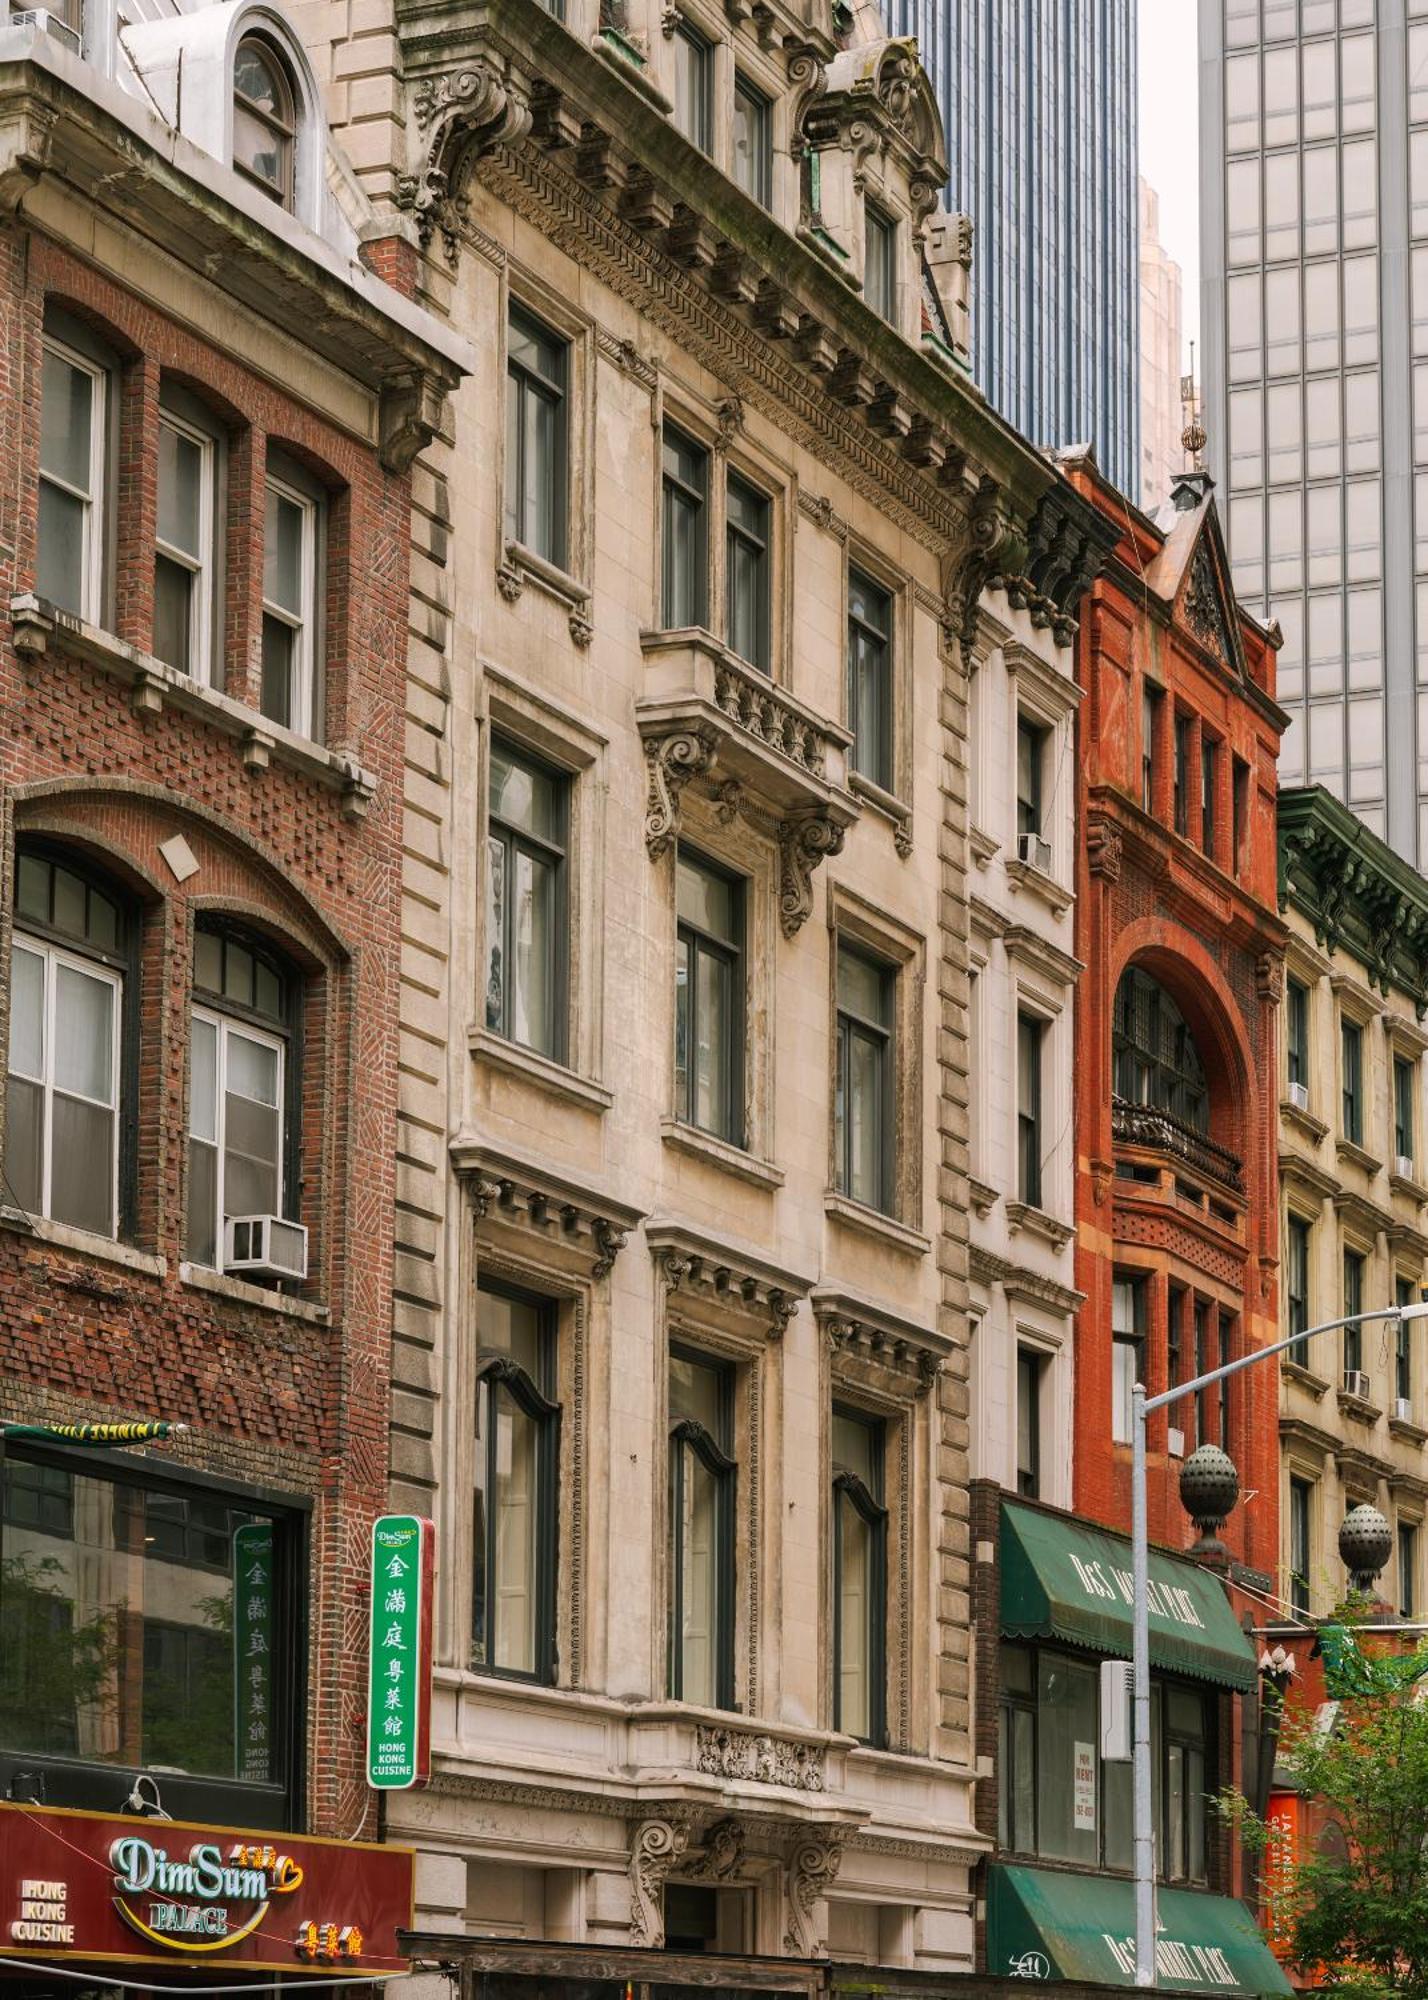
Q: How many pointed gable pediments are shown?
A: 1